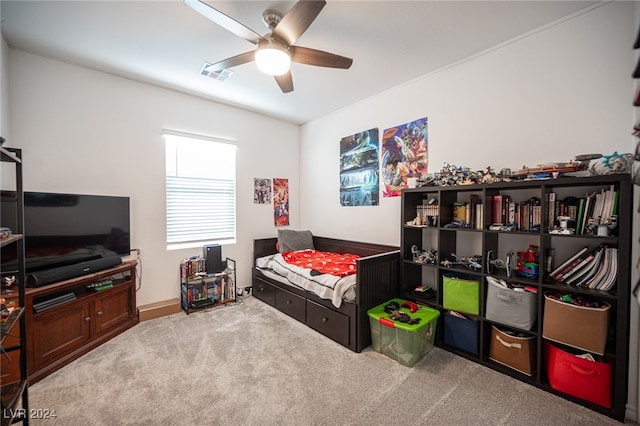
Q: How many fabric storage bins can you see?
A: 6